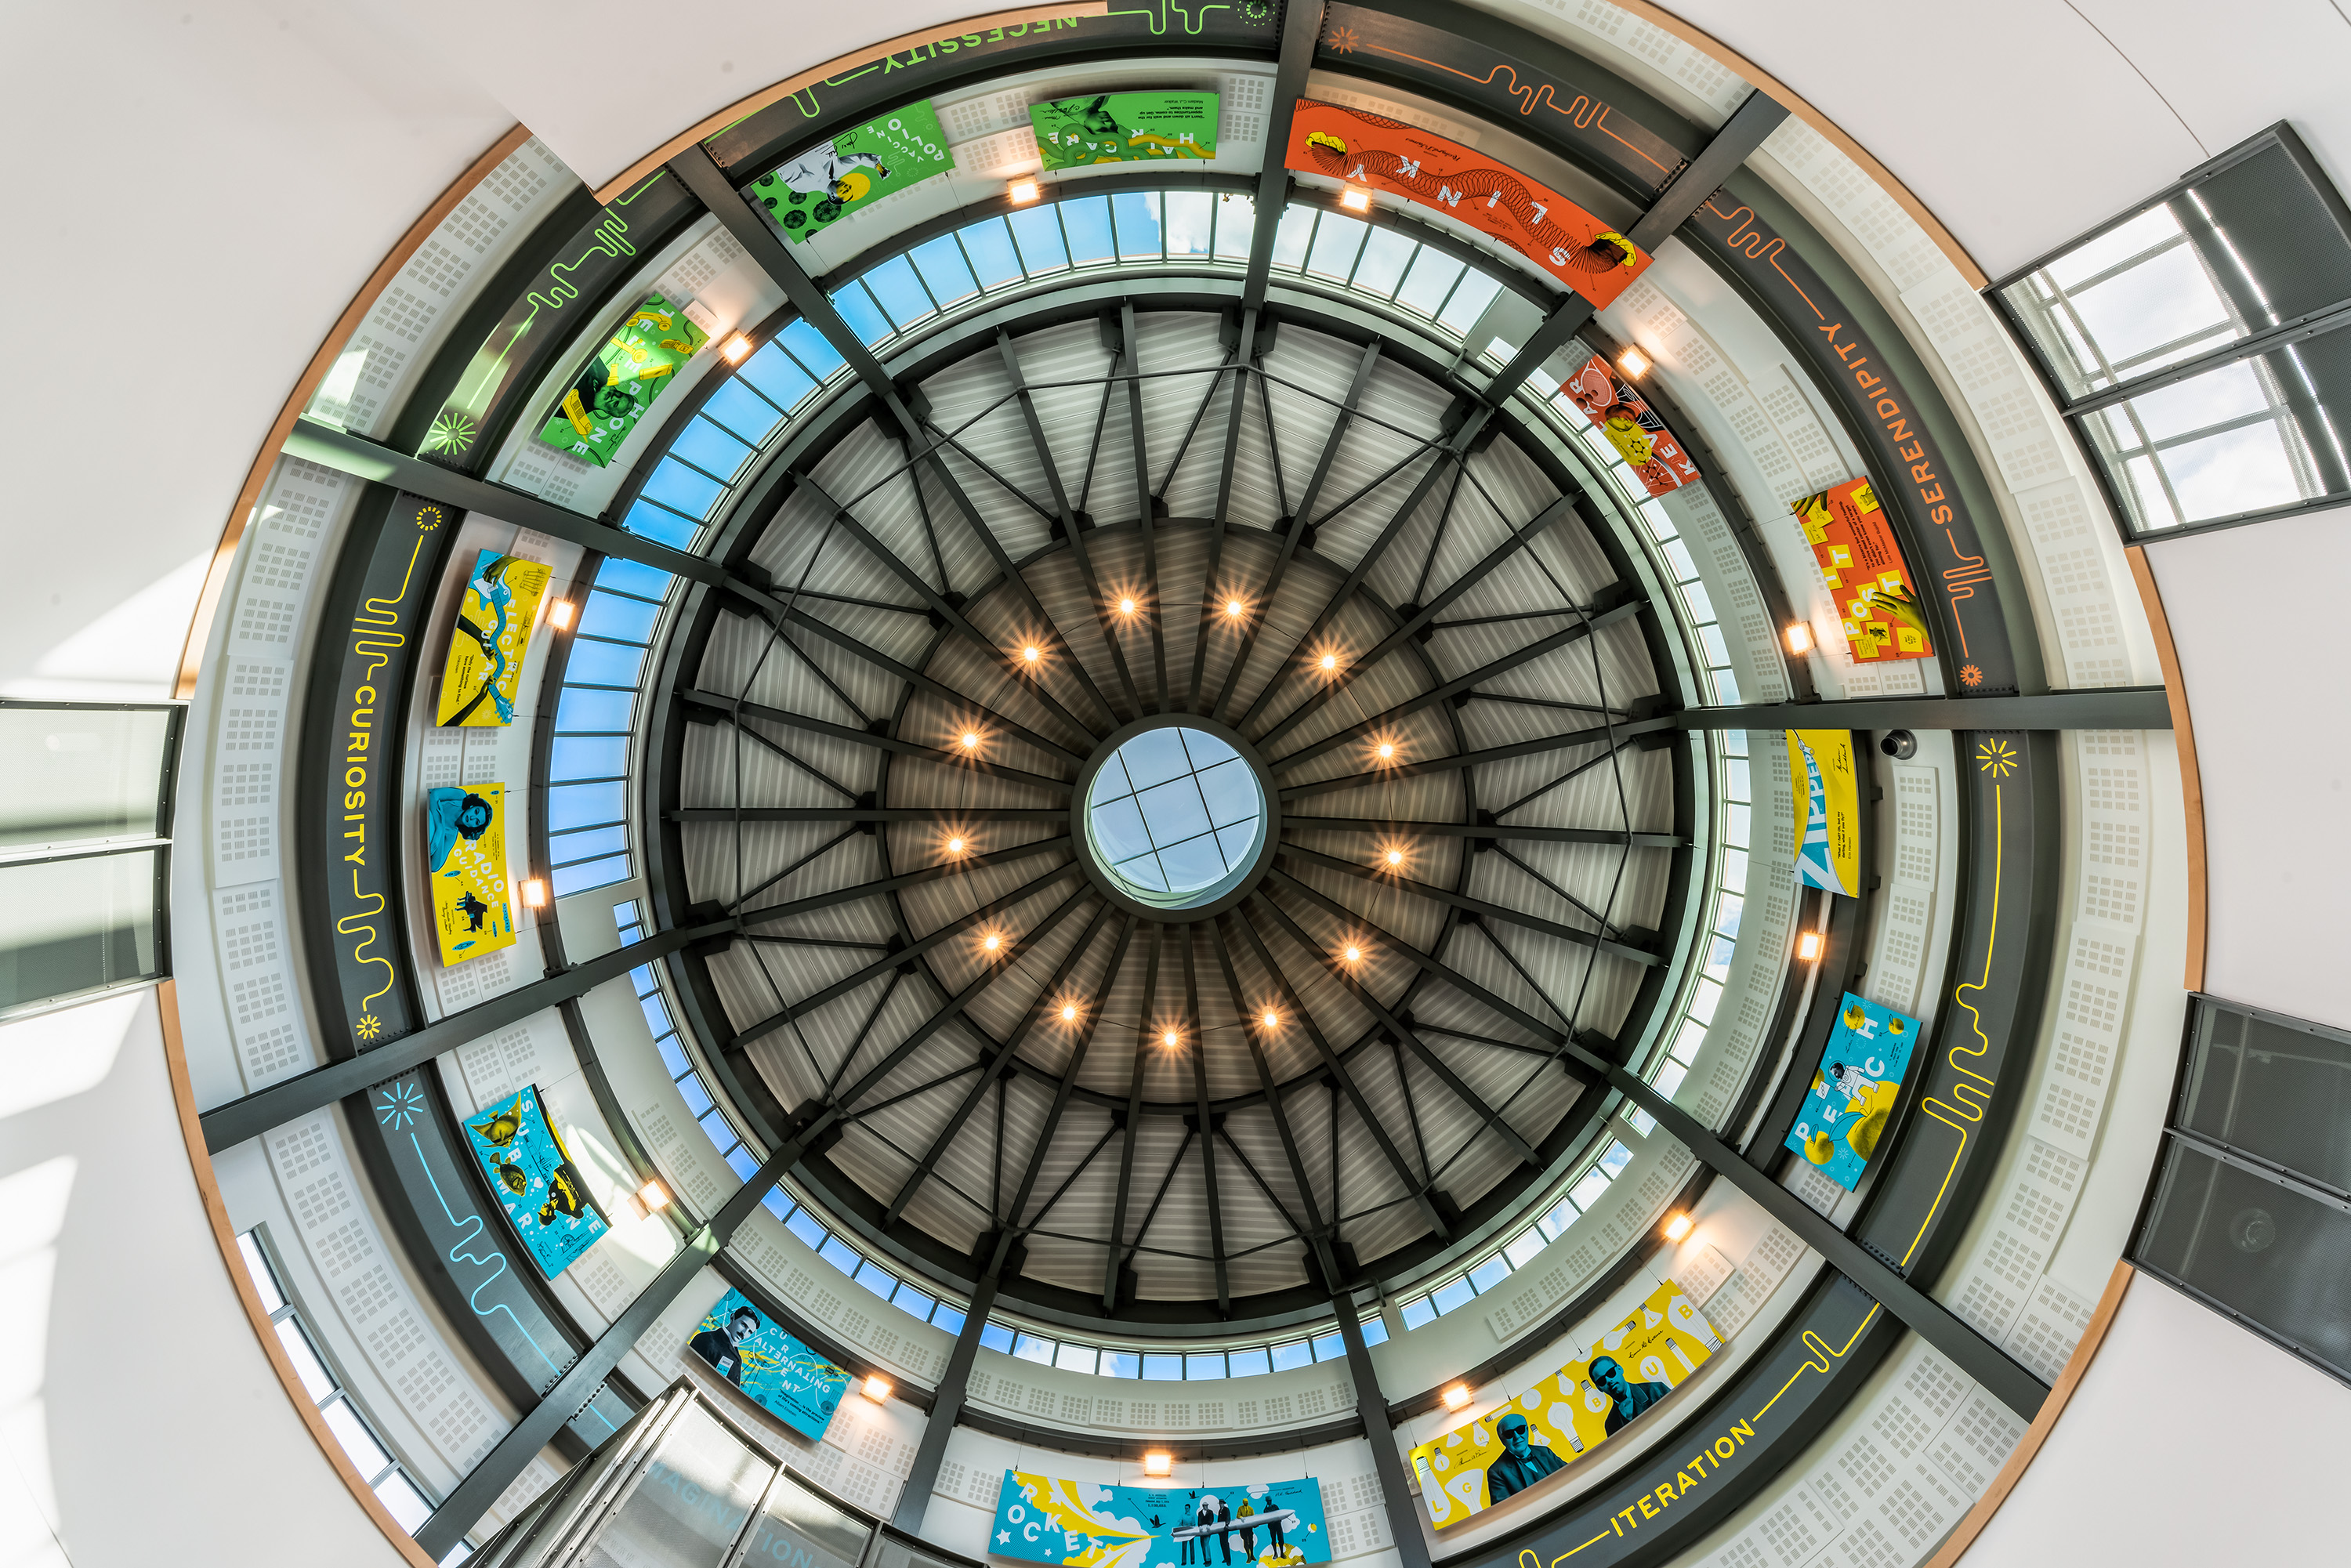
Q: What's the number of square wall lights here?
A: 13